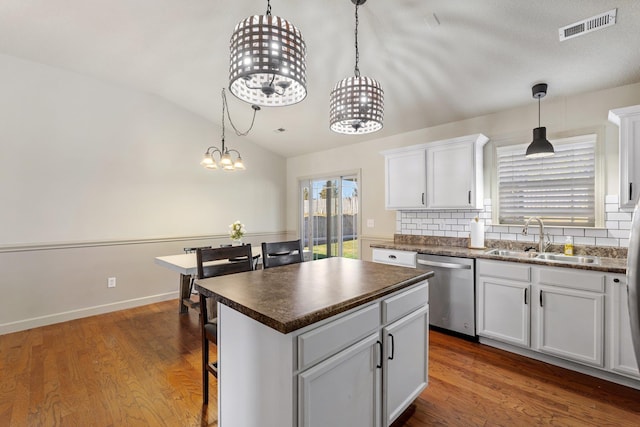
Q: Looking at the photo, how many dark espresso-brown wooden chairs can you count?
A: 2